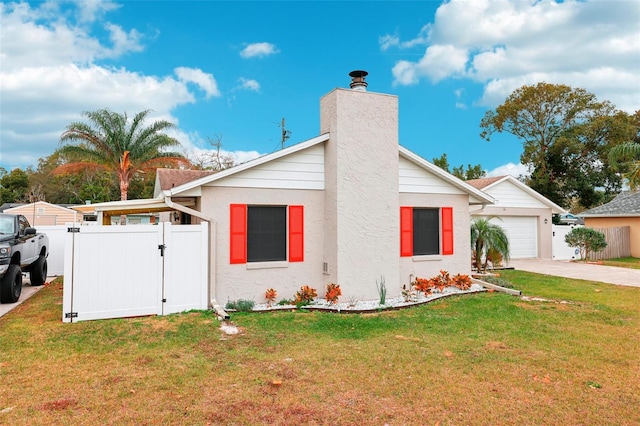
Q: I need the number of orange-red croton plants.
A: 6